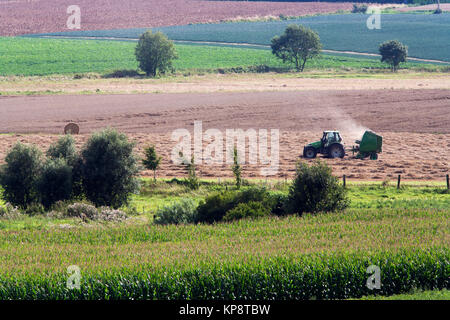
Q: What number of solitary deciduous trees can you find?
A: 3